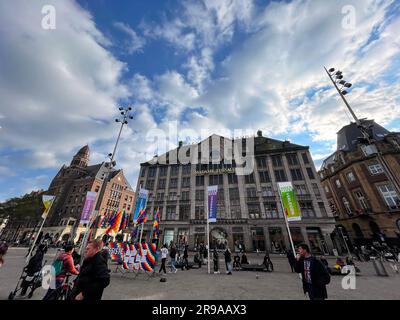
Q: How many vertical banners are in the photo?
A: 5